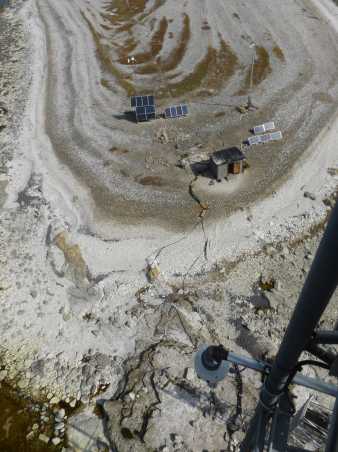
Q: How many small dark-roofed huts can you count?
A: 1